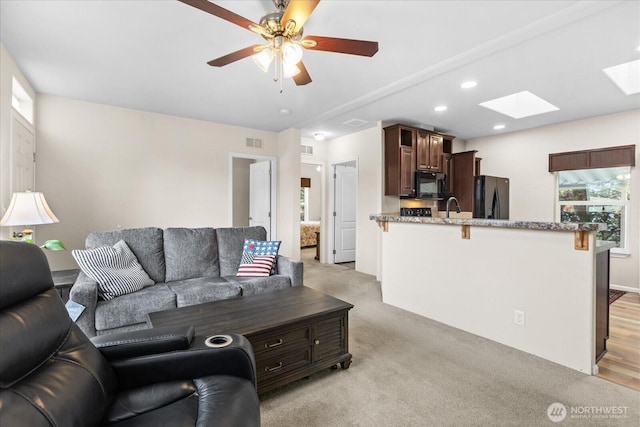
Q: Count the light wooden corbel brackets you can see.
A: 3